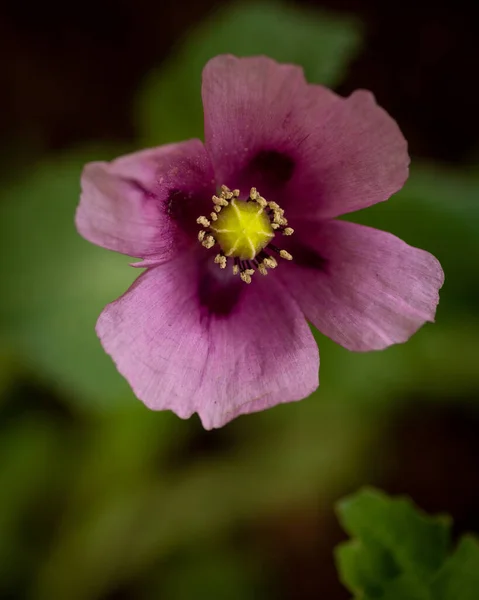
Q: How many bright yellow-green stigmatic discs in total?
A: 1